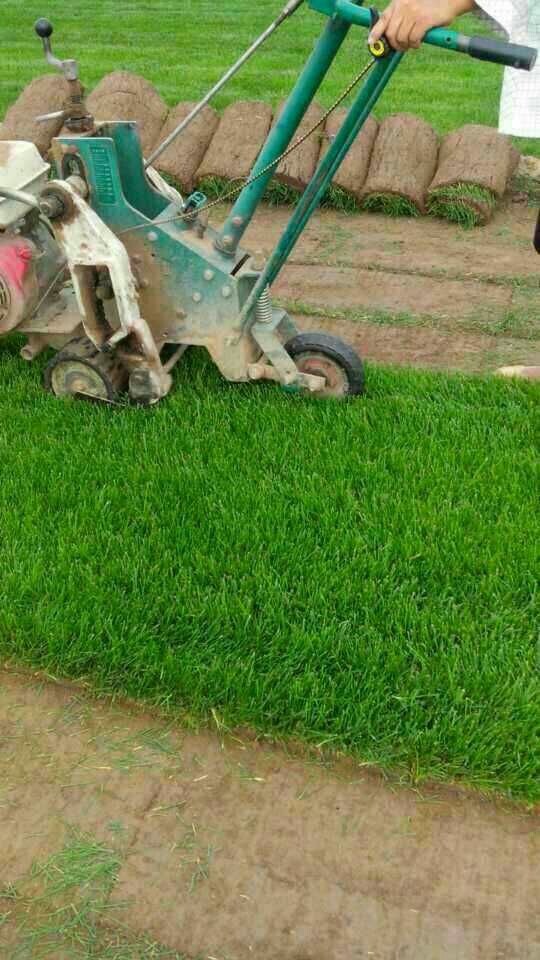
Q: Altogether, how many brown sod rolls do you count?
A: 8